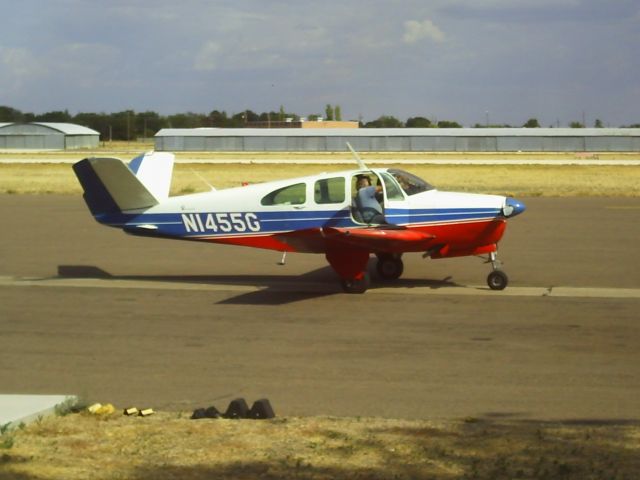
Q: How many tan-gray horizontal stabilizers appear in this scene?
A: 1